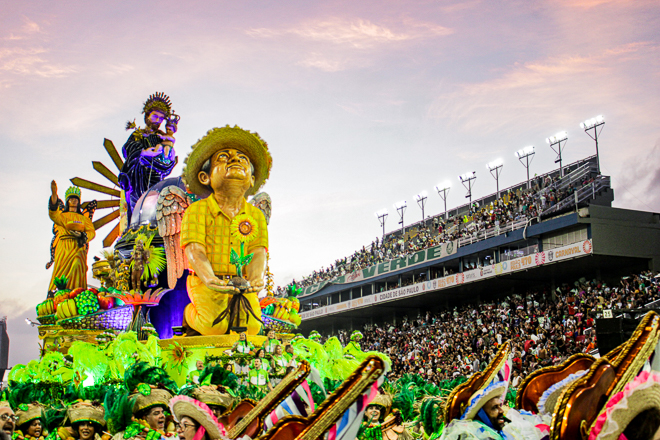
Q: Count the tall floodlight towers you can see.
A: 9